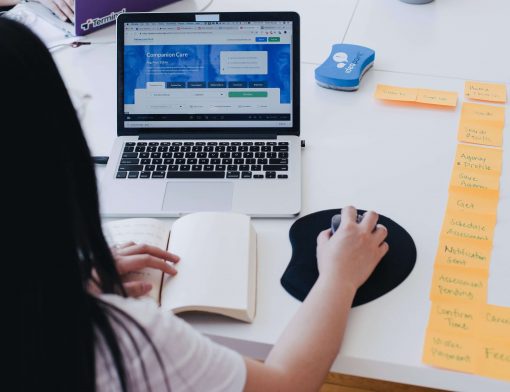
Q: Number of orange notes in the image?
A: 15